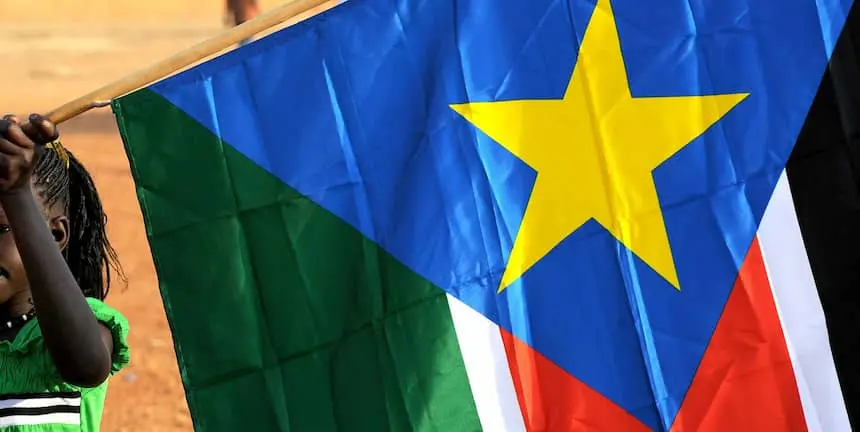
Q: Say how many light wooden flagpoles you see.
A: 1